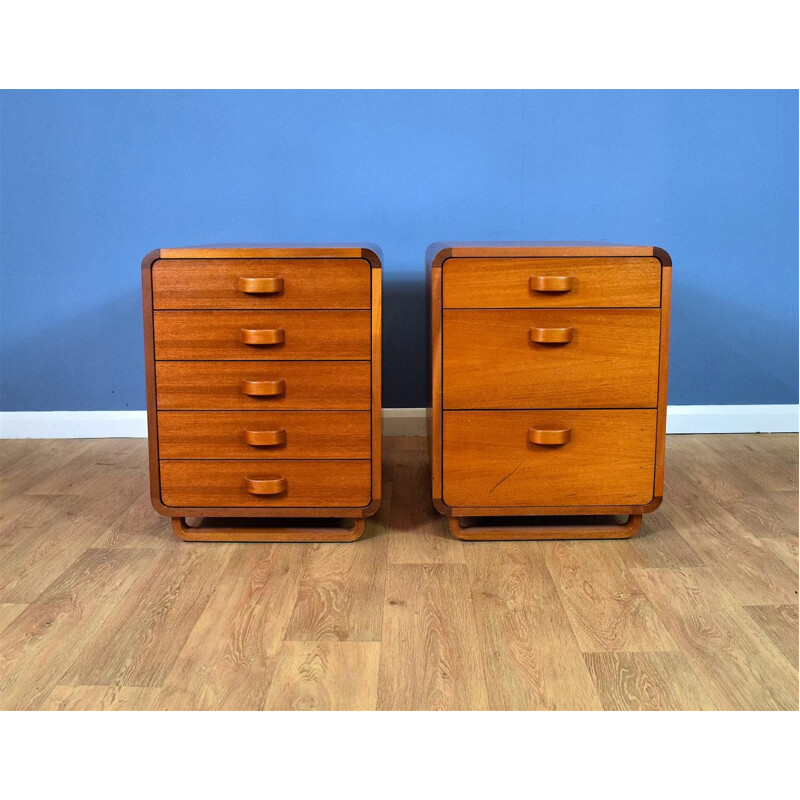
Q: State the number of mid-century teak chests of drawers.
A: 2